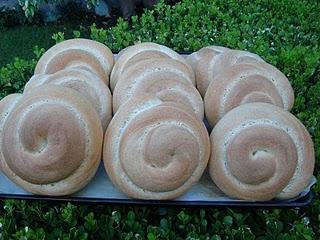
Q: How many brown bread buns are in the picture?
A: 9